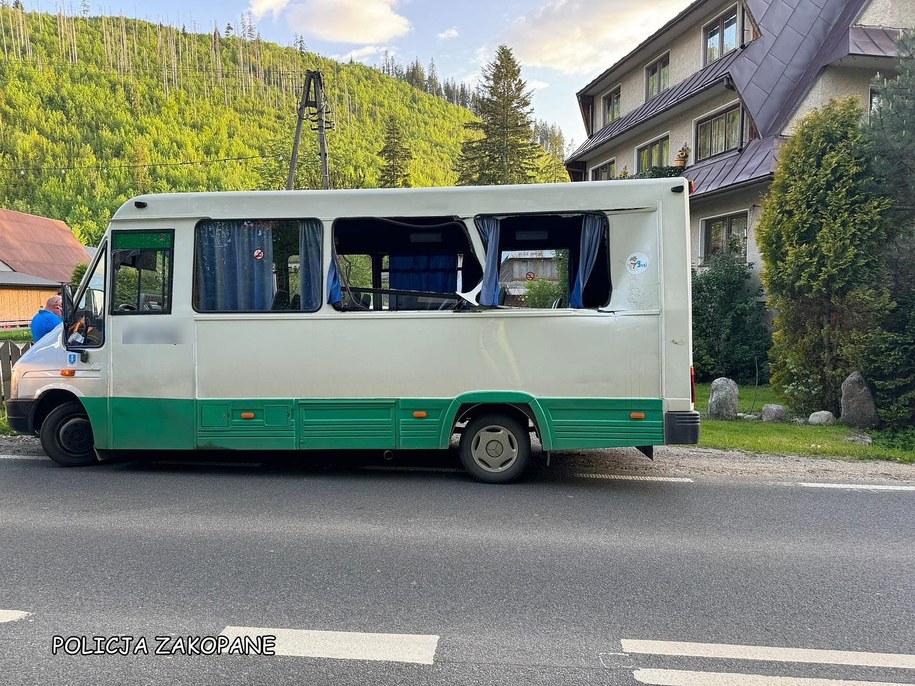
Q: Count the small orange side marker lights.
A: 4